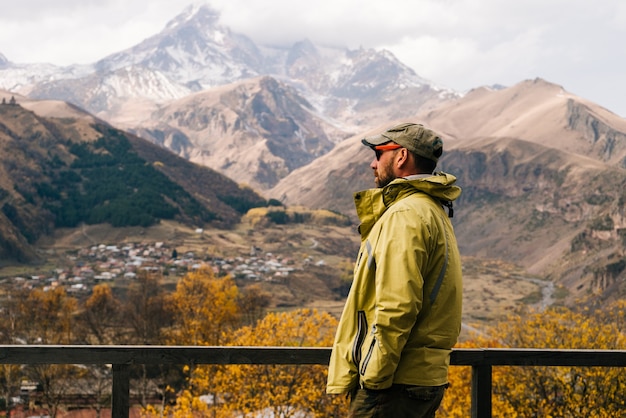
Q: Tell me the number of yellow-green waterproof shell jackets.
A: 1